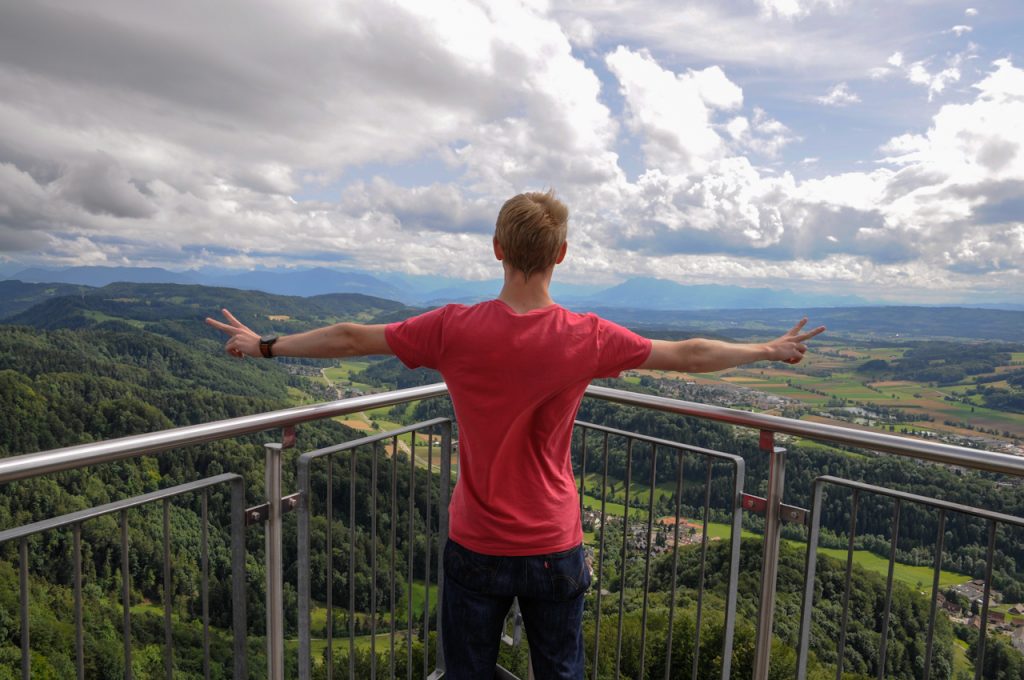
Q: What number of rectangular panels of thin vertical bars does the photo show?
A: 4